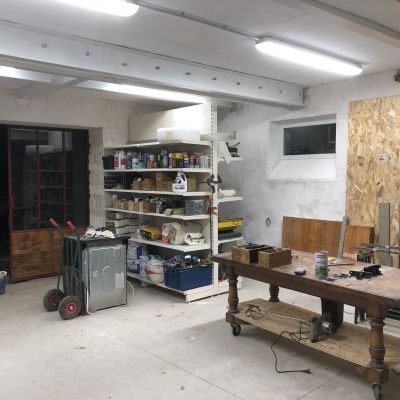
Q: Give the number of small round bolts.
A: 10